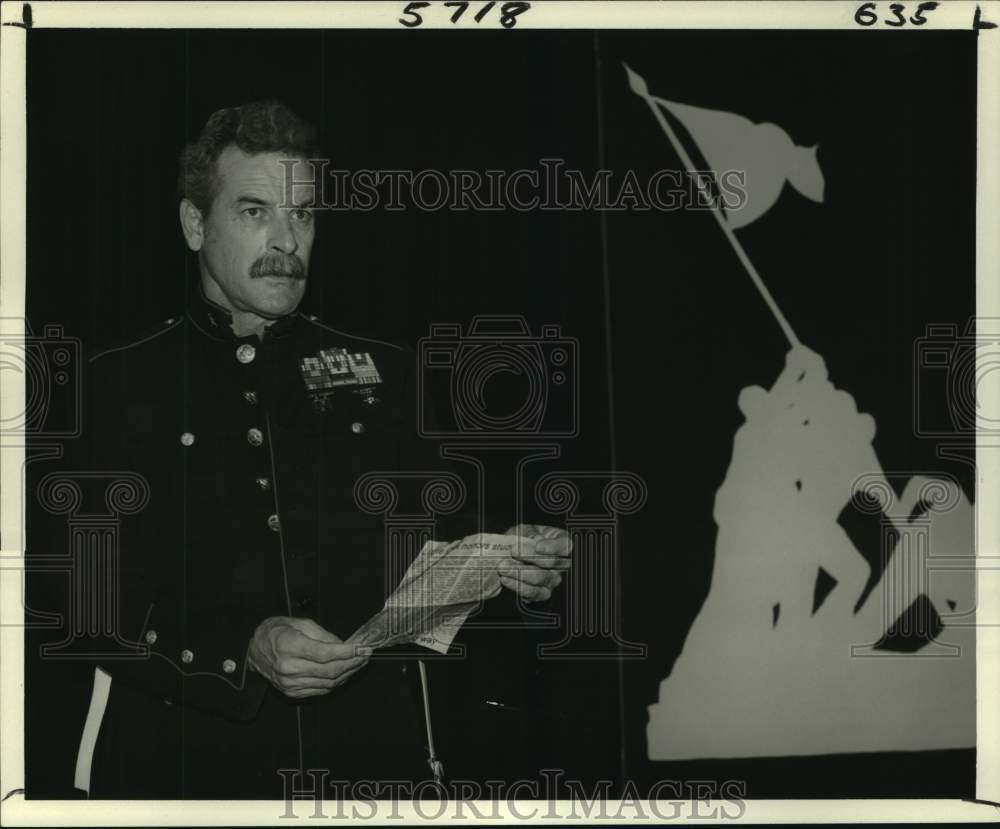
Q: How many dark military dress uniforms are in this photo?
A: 1